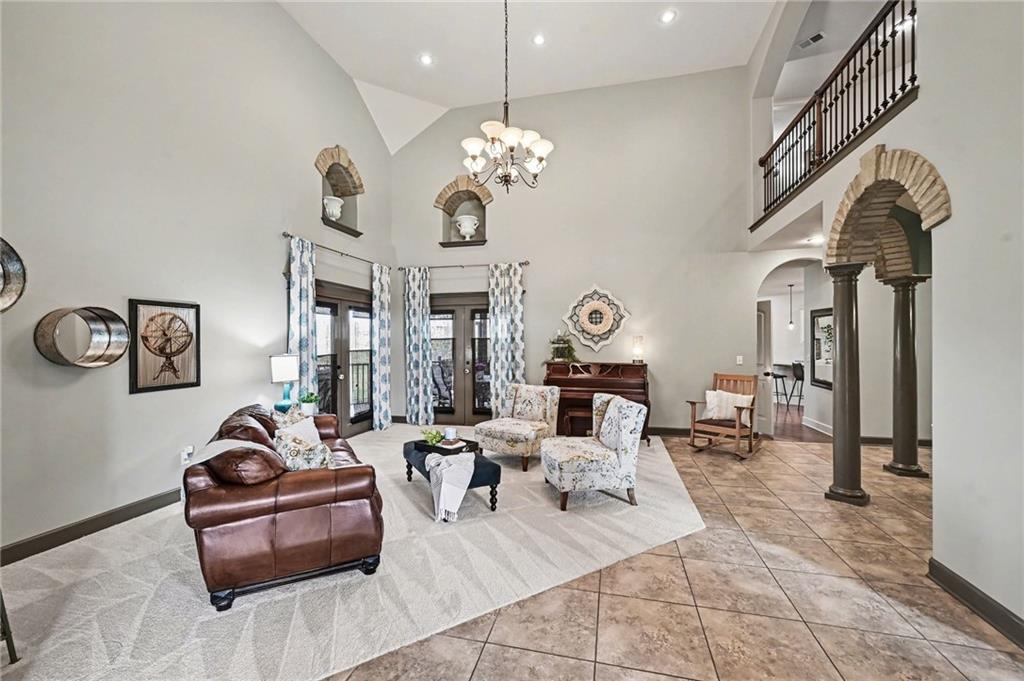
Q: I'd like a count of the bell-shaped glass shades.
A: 9